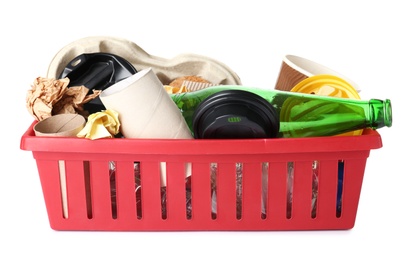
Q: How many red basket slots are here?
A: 12